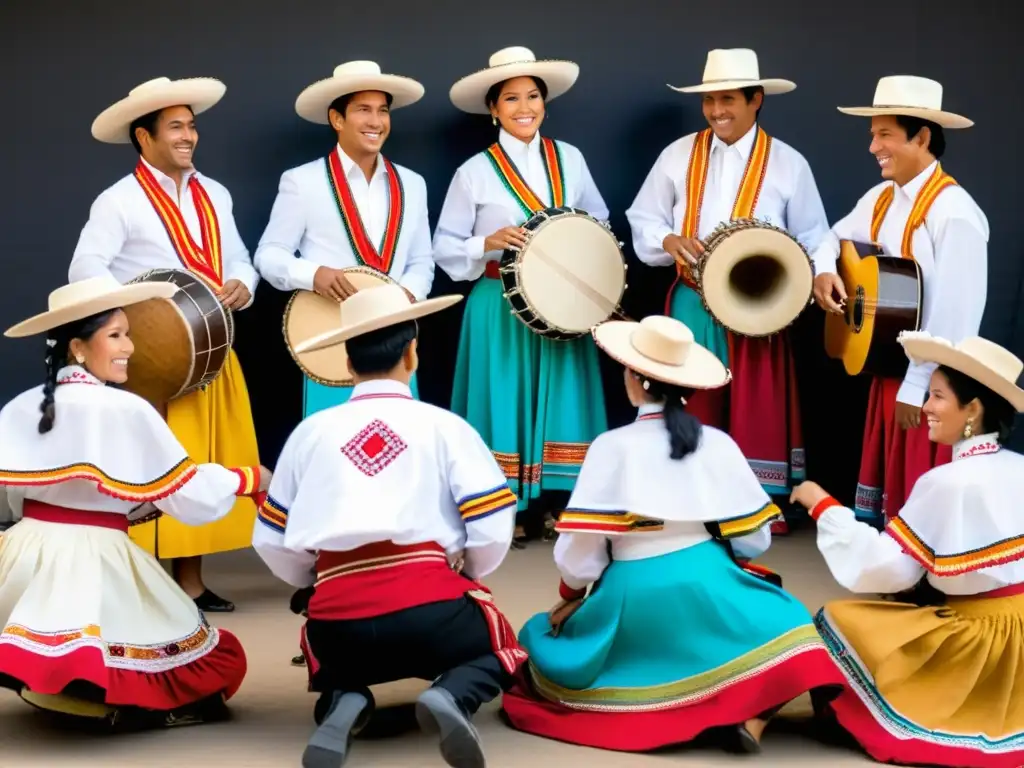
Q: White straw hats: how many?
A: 9